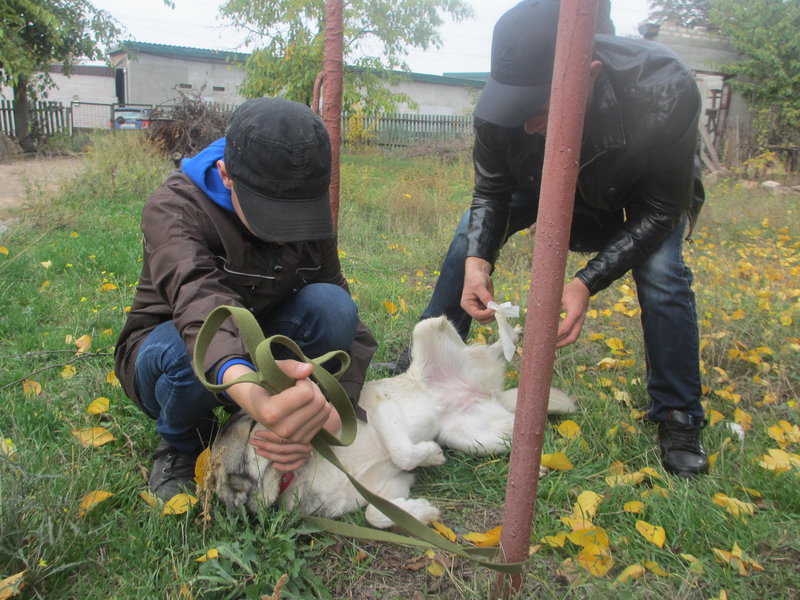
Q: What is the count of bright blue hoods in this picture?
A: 1